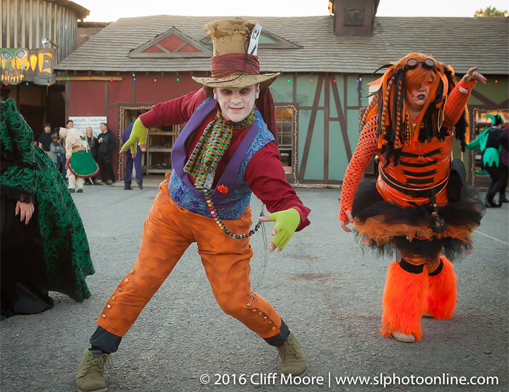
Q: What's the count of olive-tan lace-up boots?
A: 2